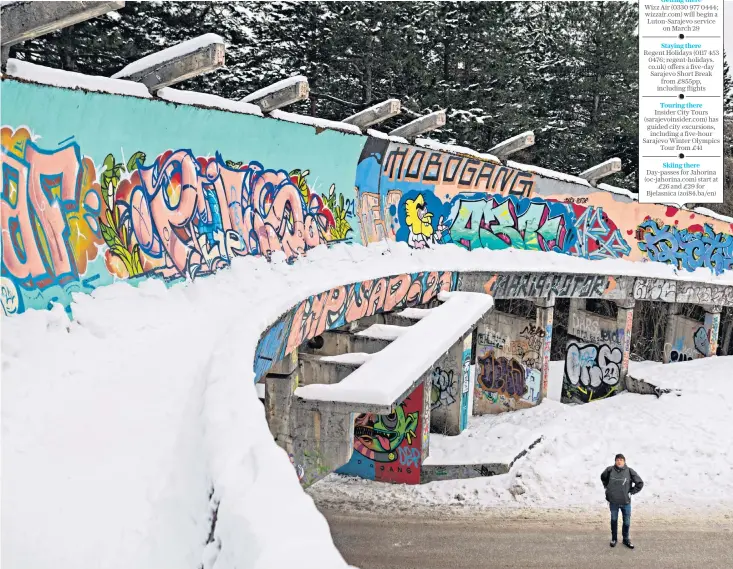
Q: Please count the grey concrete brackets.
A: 7